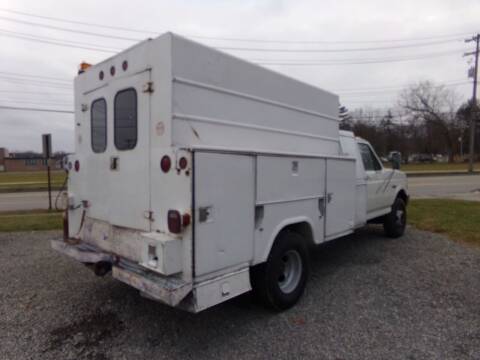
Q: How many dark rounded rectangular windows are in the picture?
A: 2